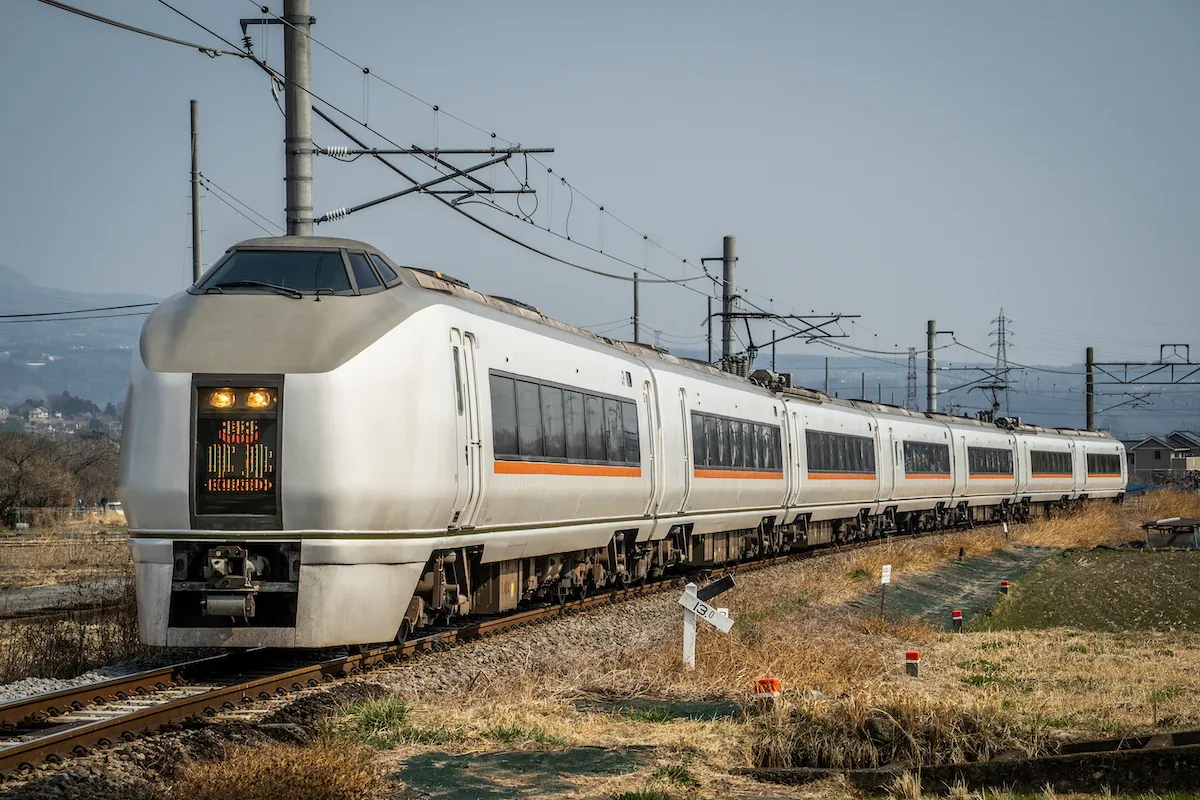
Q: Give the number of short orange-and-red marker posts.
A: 4